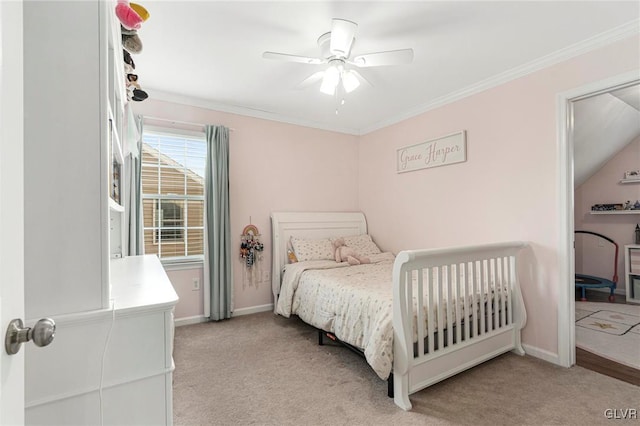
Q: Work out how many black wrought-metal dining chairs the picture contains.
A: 0